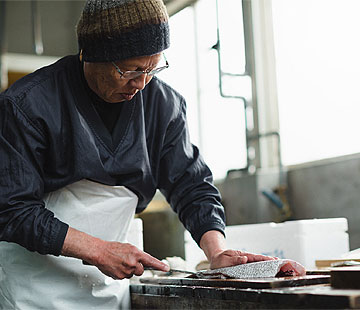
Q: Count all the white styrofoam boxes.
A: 2